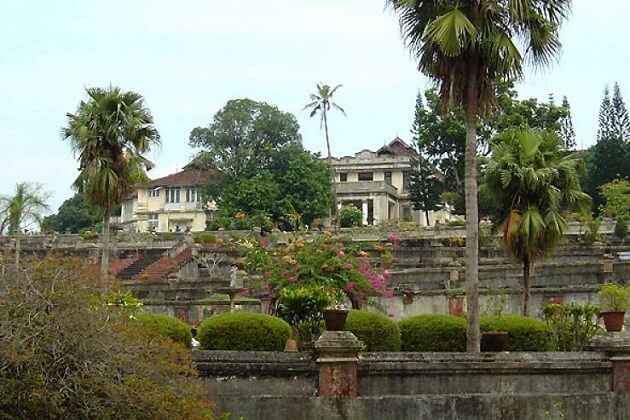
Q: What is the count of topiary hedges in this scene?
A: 5